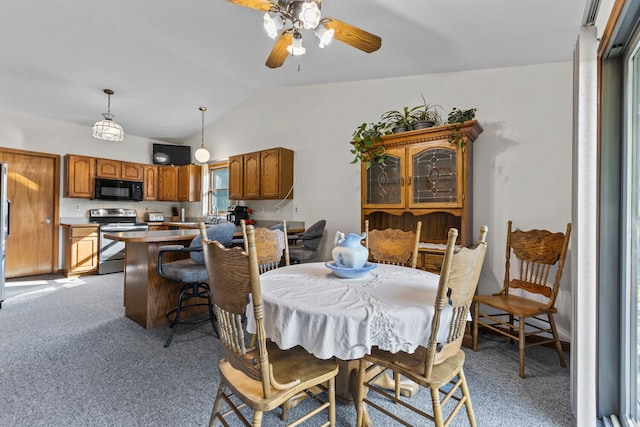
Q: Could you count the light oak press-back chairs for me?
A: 5